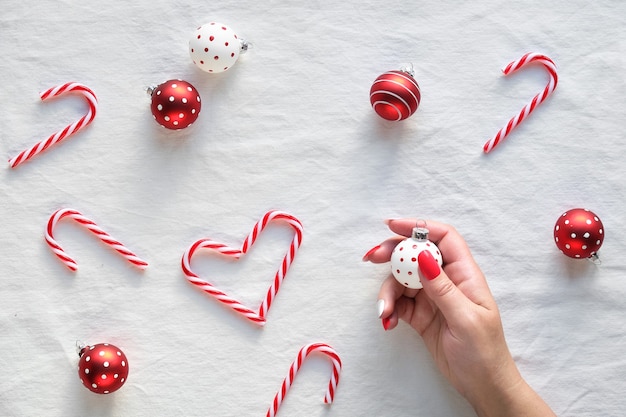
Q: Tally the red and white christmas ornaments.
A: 6